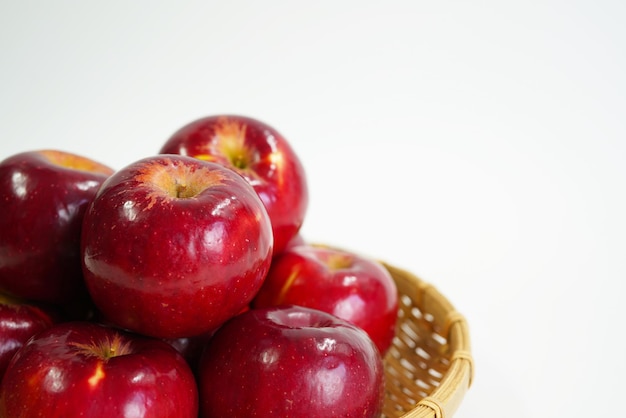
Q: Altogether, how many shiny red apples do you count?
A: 7